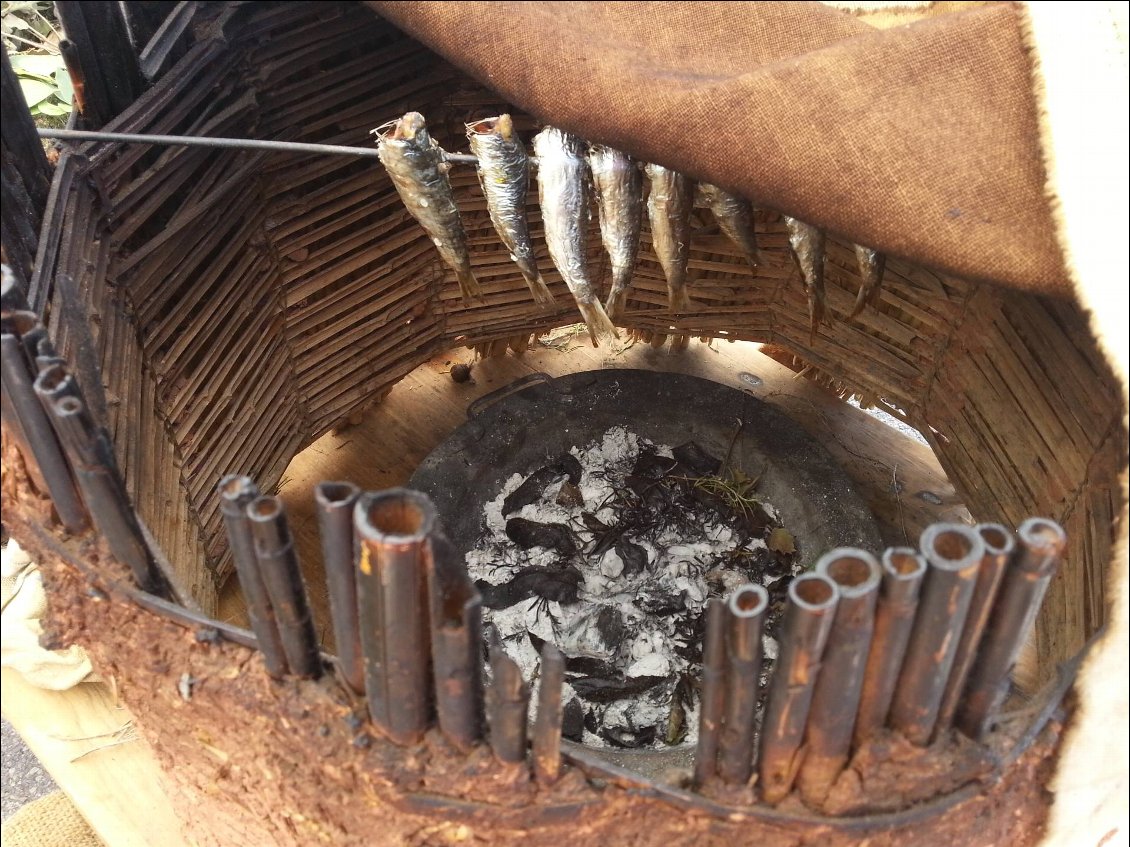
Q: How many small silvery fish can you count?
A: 8